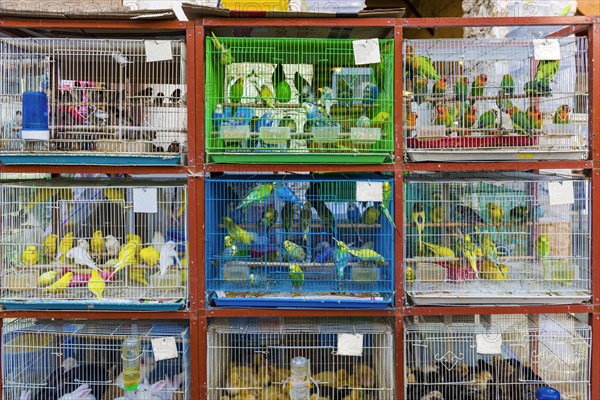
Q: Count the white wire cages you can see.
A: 7